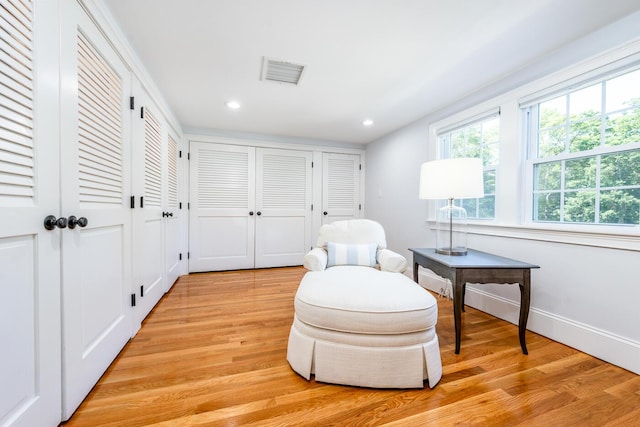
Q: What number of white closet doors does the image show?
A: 7